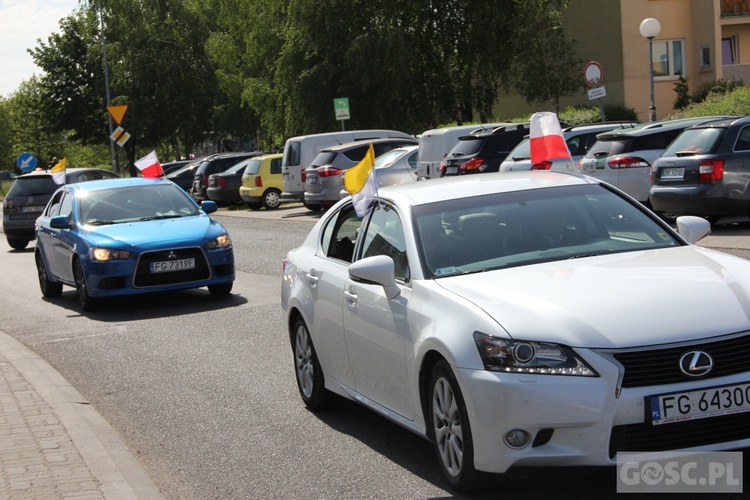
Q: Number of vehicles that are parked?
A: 13